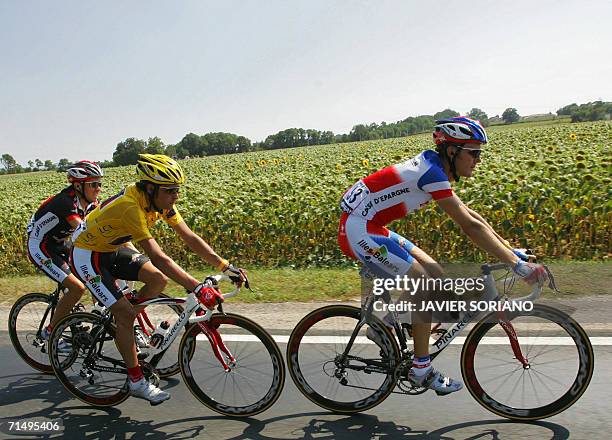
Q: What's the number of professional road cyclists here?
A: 3